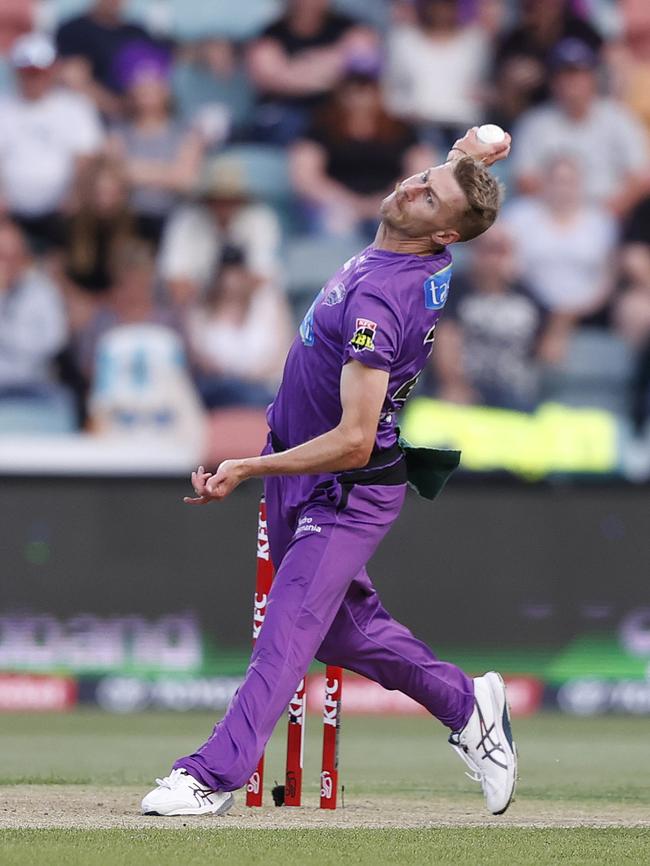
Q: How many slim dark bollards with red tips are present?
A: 0